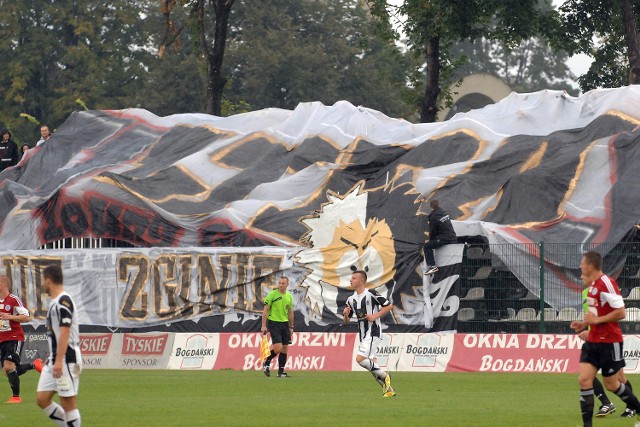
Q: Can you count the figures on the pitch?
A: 6